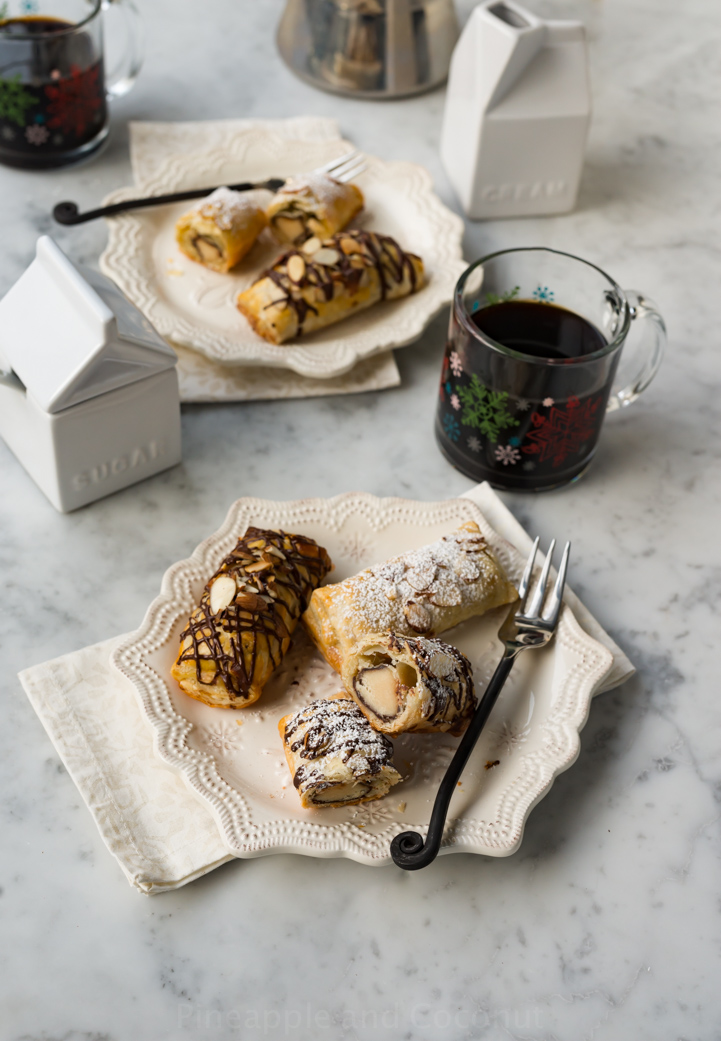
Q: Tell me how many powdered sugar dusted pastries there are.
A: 5